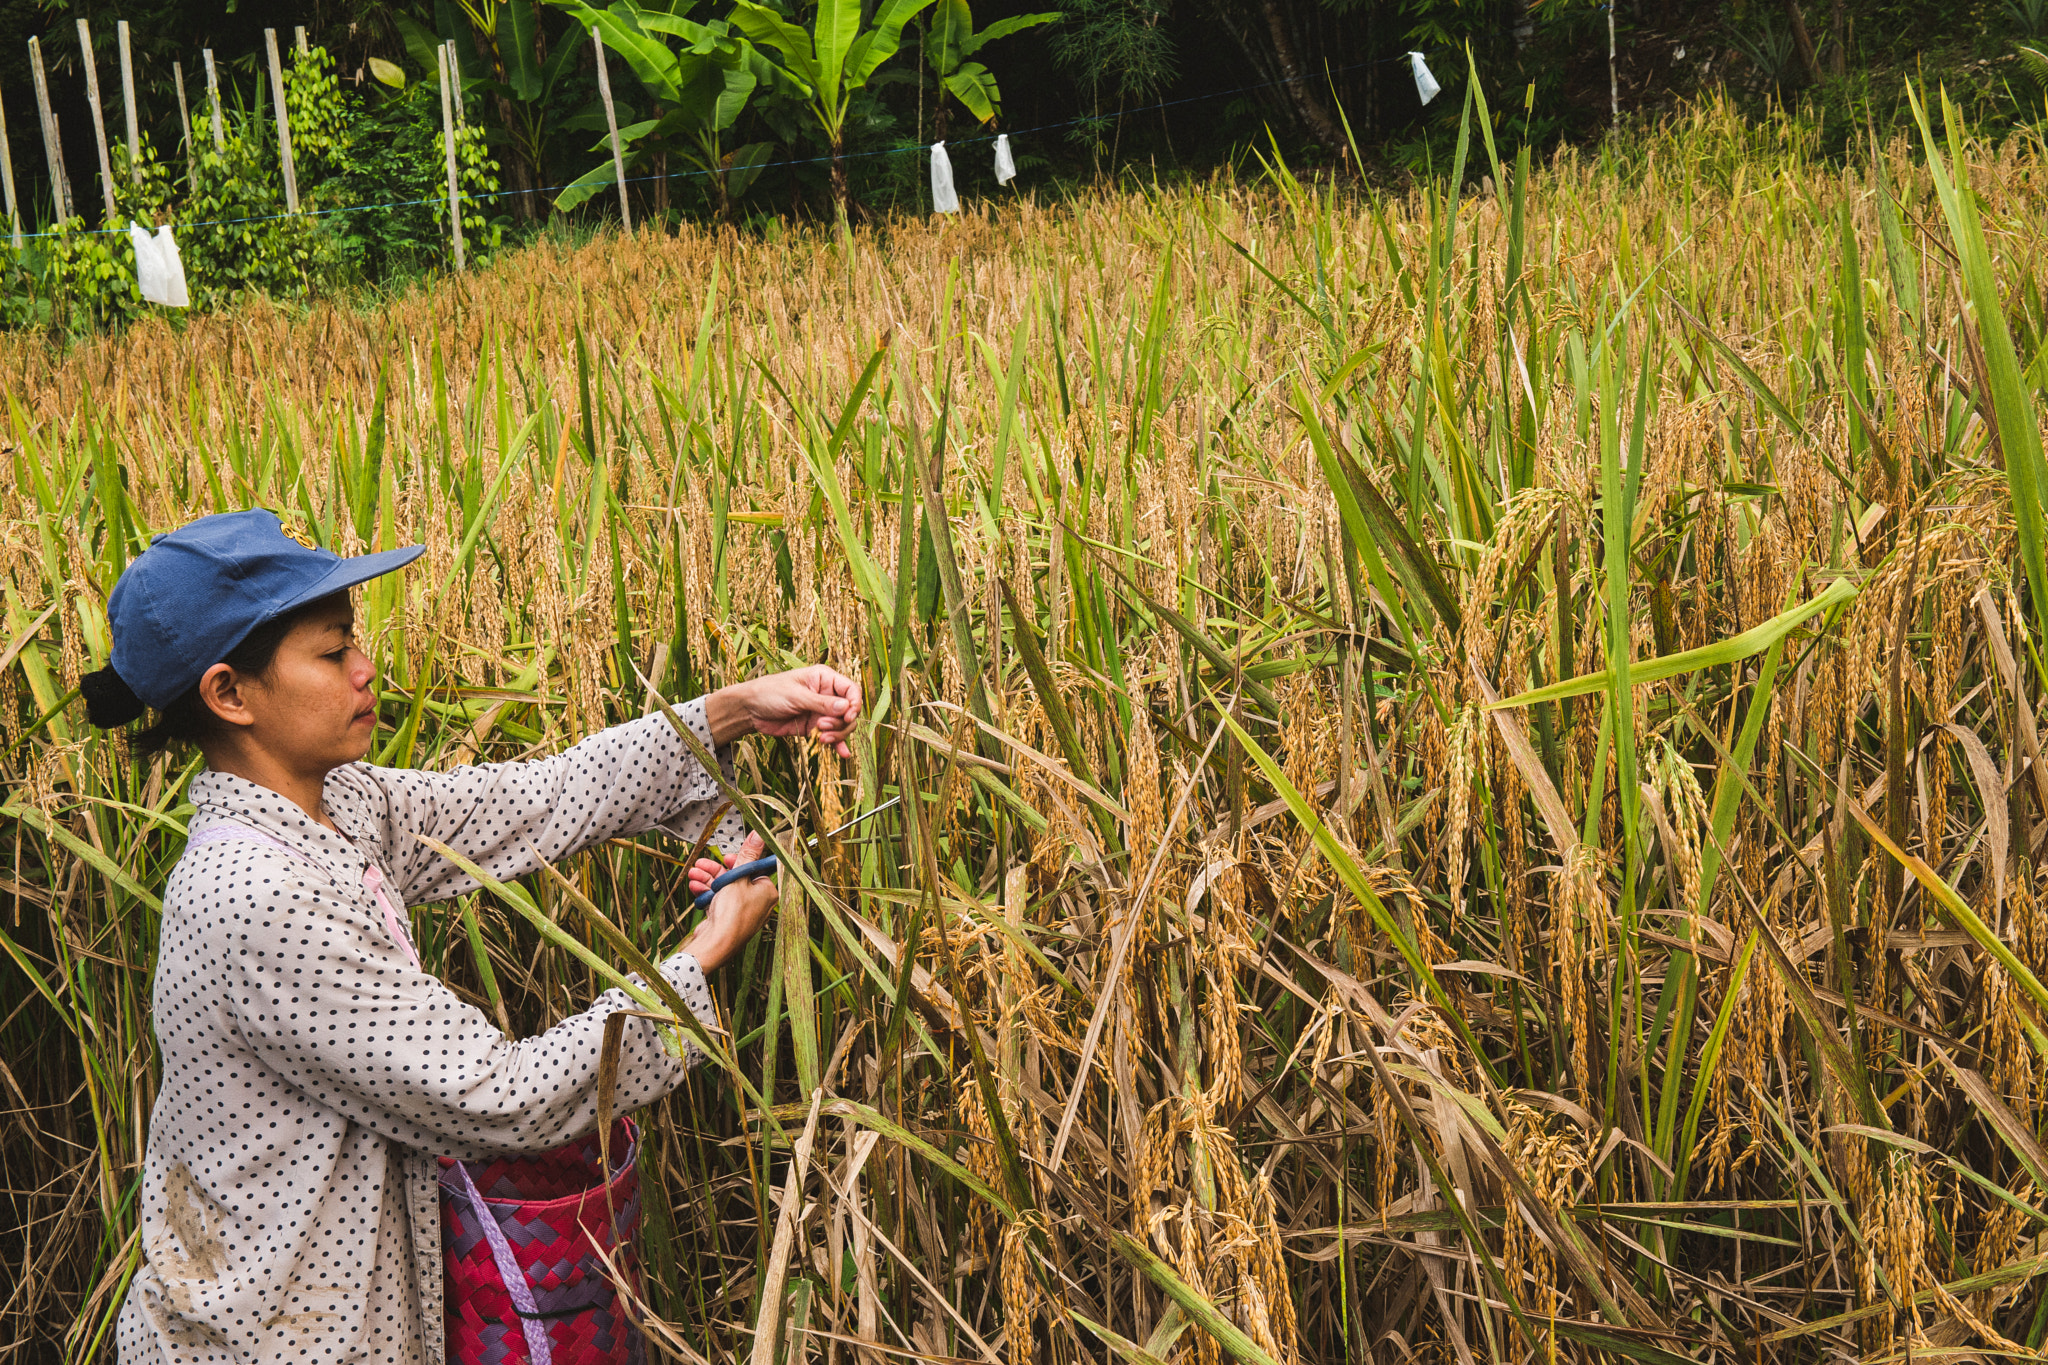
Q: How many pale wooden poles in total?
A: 12